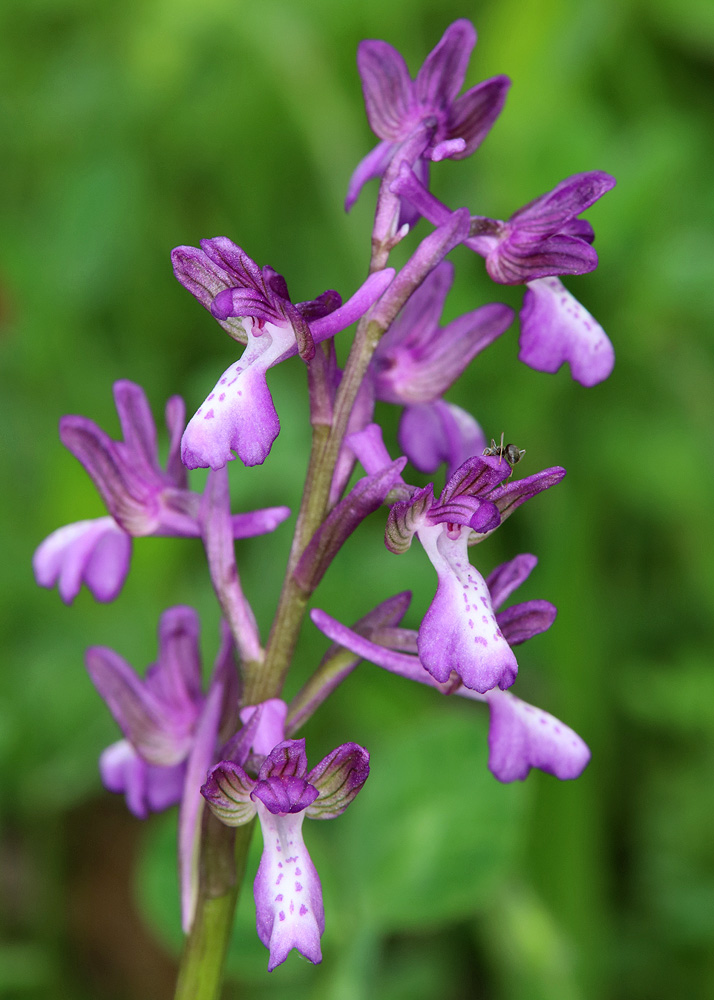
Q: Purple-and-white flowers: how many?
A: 9